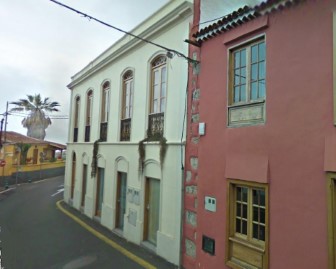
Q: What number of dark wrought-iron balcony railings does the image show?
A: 5